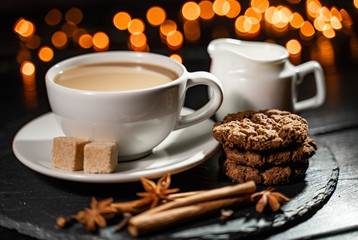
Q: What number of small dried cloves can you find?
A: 3